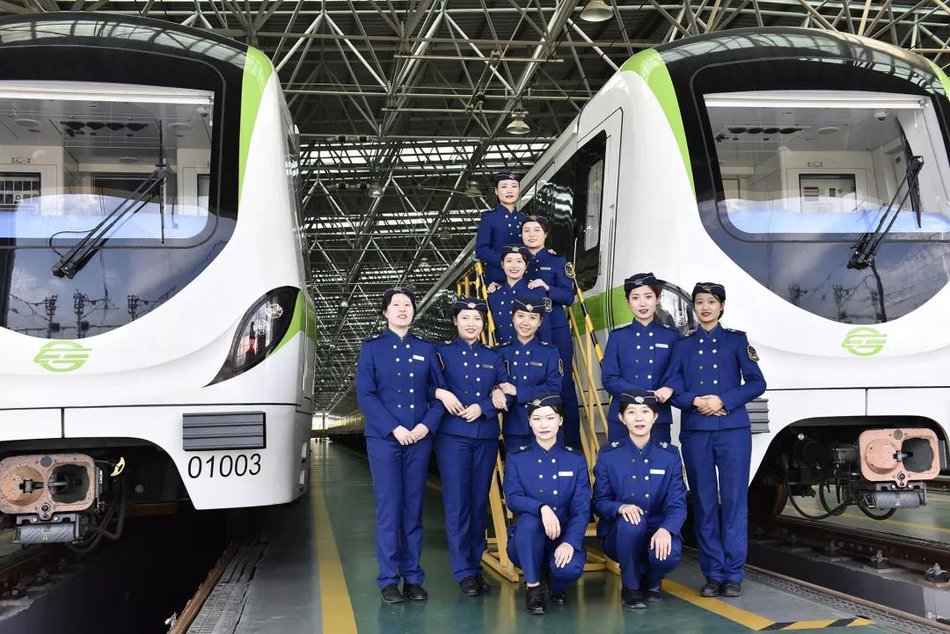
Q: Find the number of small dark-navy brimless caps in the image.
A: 10